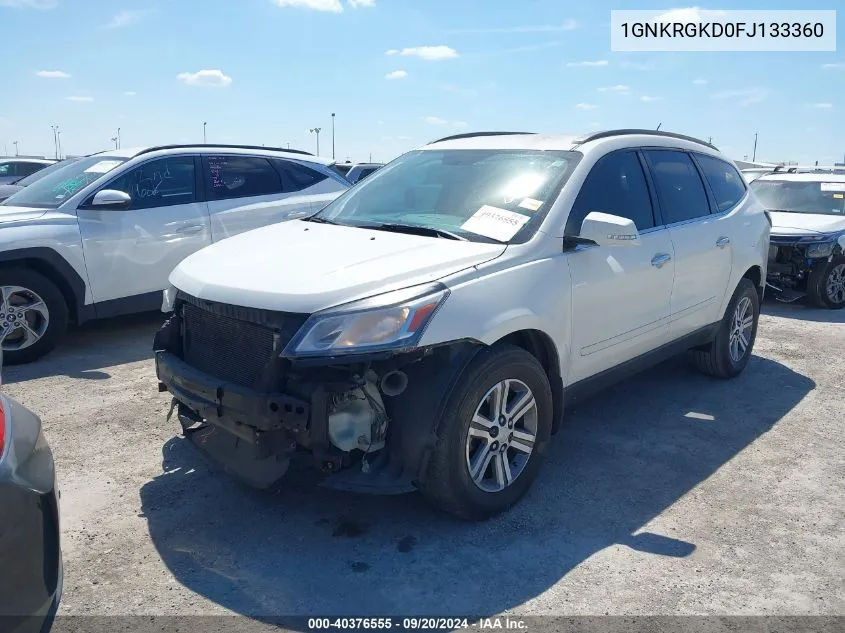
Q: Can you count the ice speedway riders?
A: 0